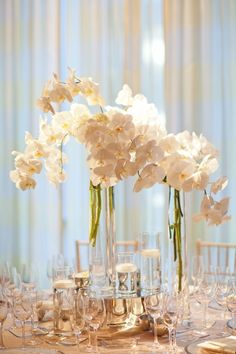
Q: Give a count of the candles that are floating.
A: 3